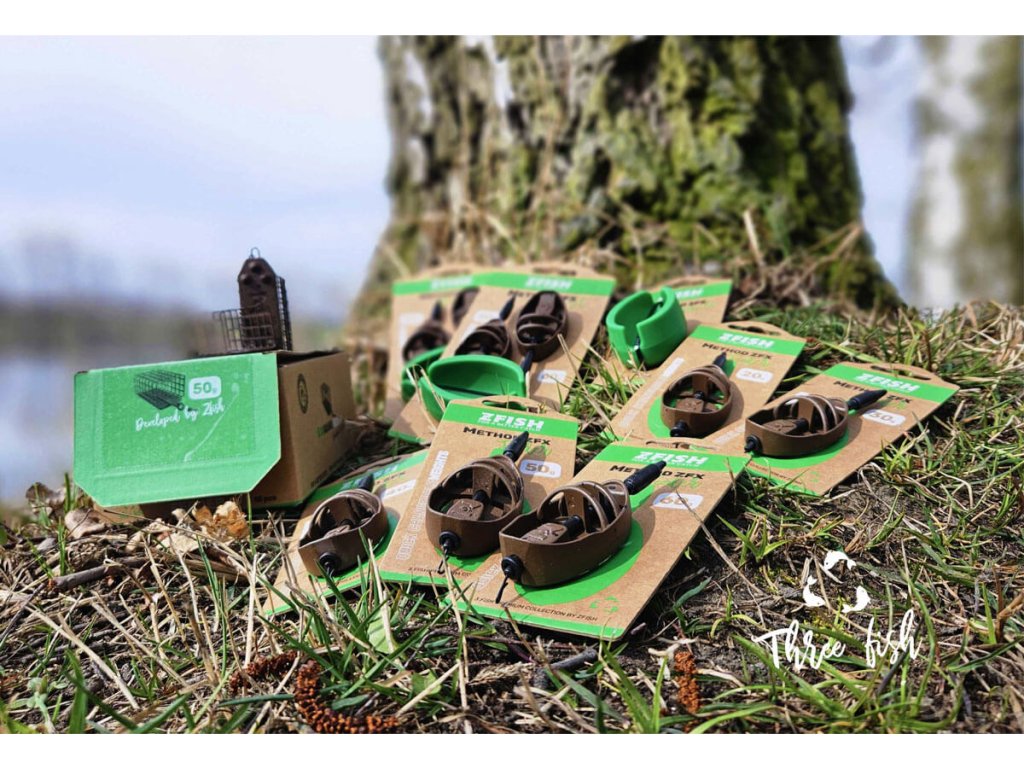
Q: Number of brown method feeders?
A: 9